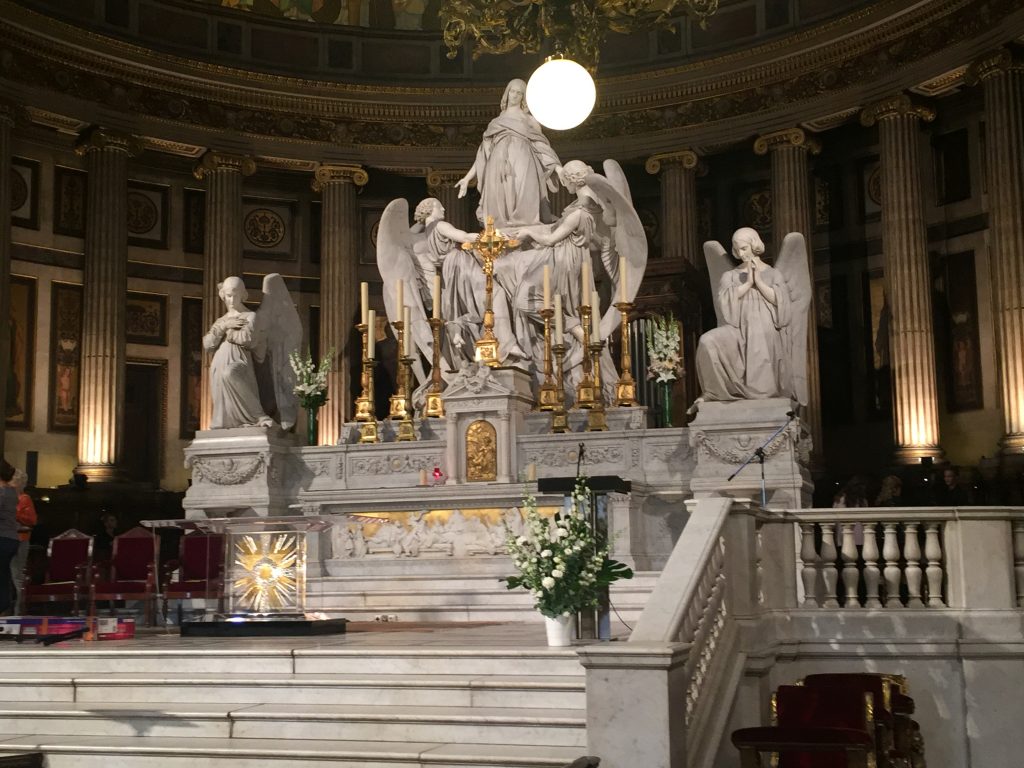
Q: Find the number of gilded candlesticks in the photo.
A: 10